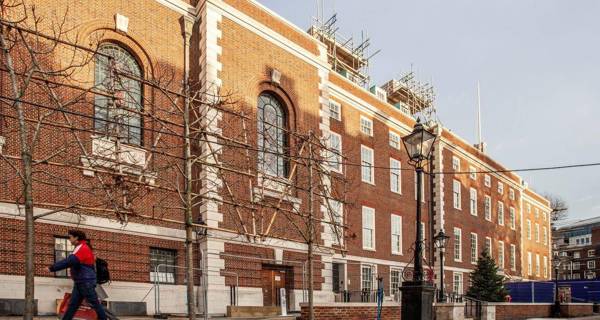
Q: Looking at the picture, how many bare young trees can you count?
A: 3